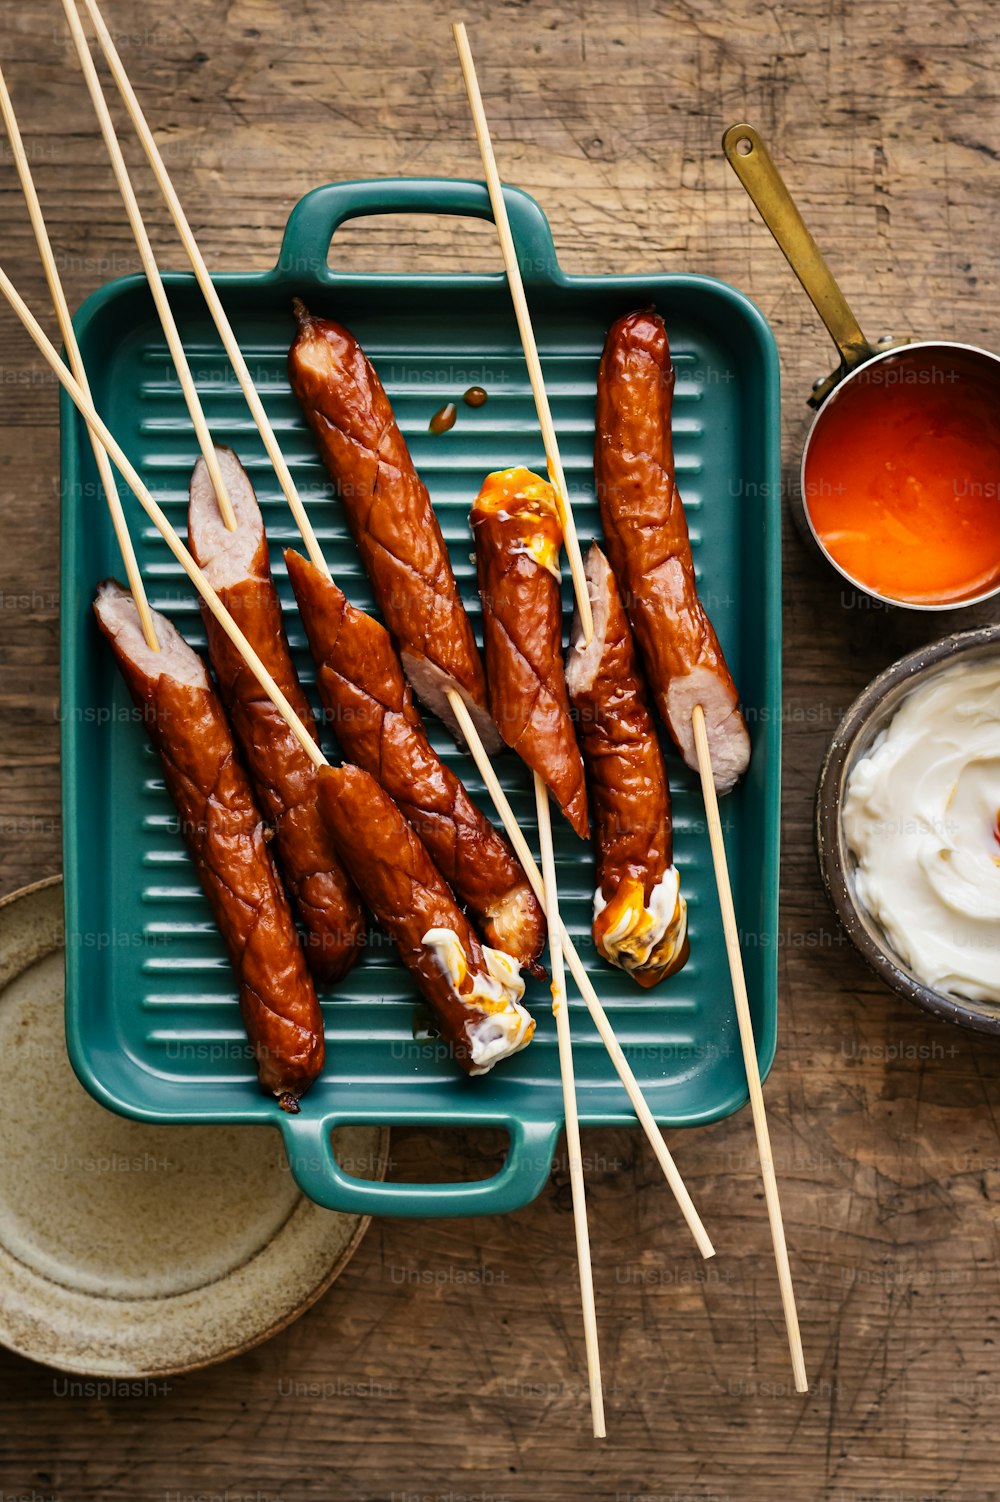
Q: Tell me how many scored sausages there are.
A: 8